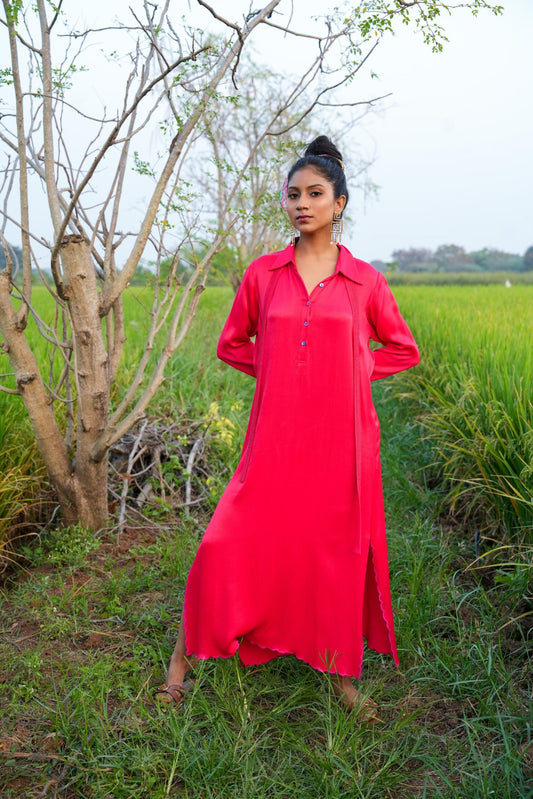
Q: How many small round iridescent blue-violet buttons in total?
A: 4